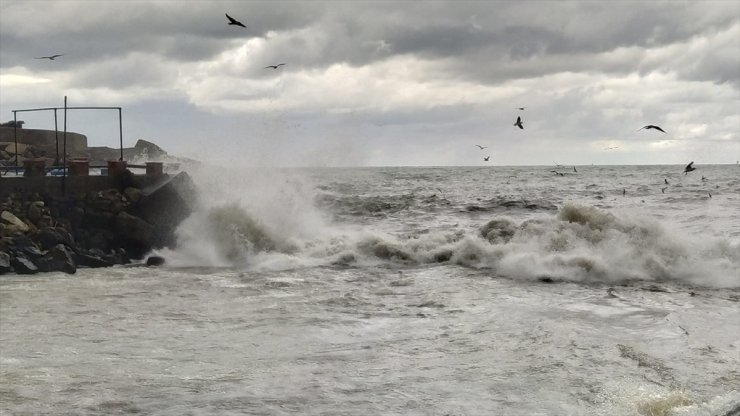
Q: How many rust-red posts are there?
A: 4